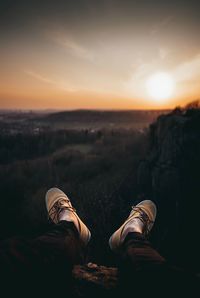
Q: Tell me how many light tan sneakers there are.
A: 2